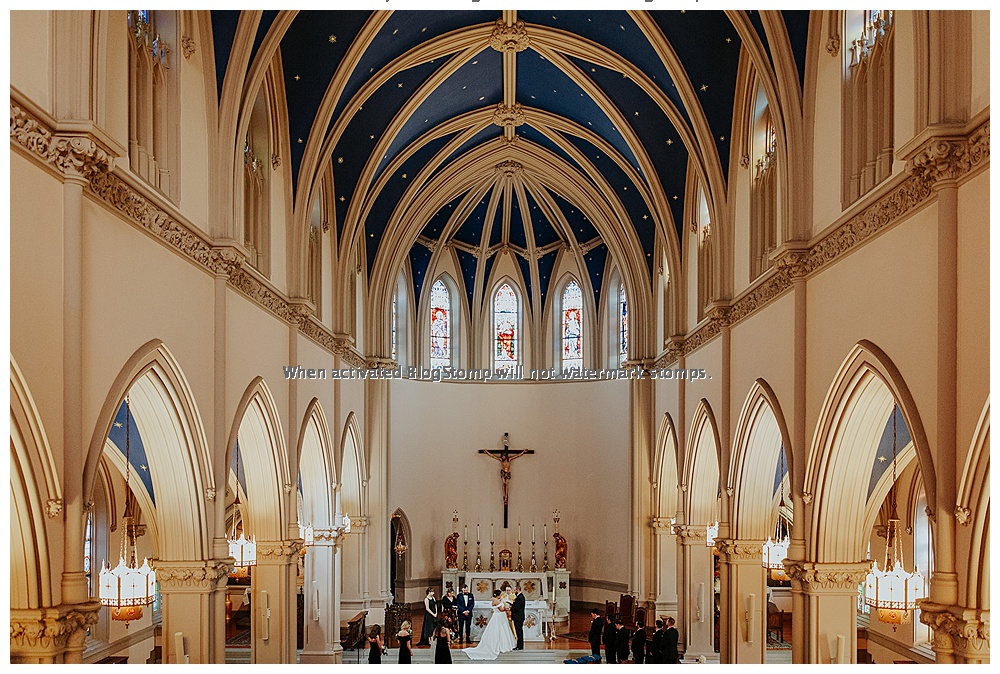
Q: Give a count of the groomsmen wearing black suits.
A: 6